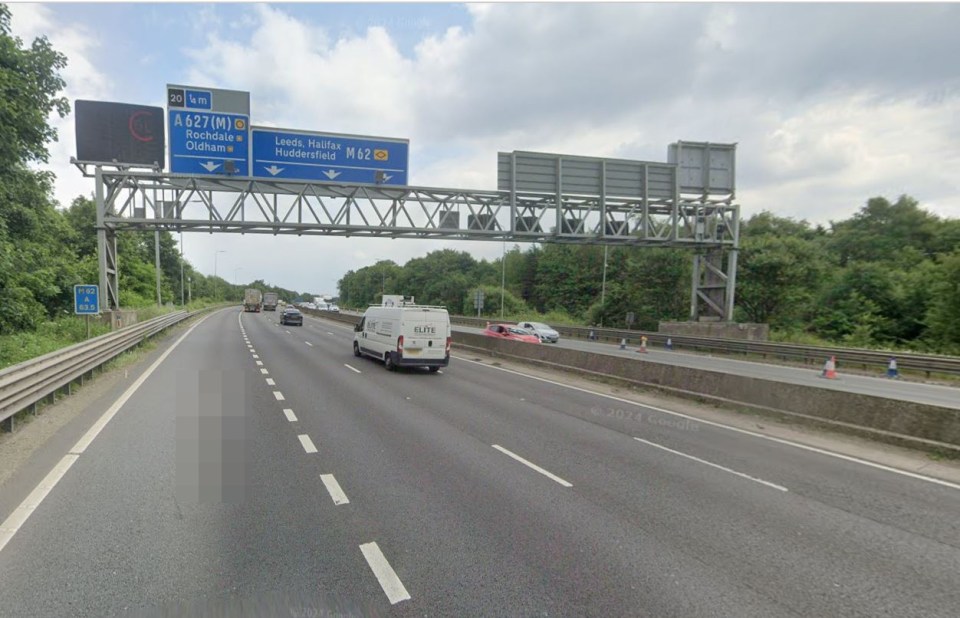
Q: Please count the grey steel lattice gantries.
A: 1